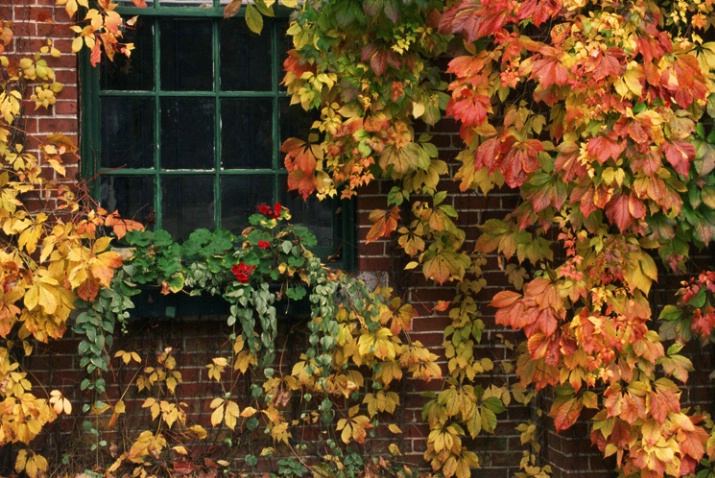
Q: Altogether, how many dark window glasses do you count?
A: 12